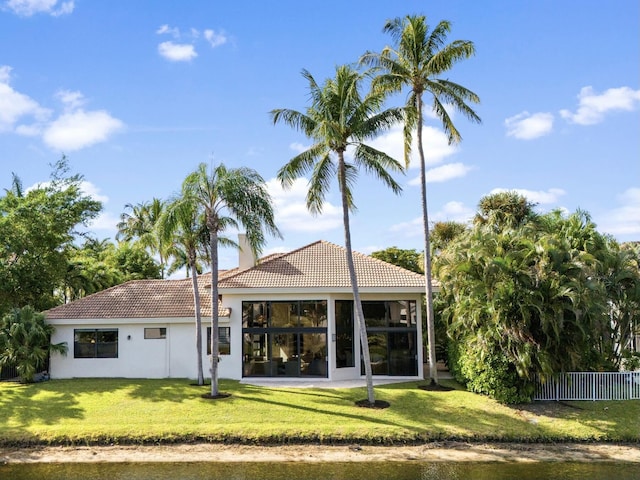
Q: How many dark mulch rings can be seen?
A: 4